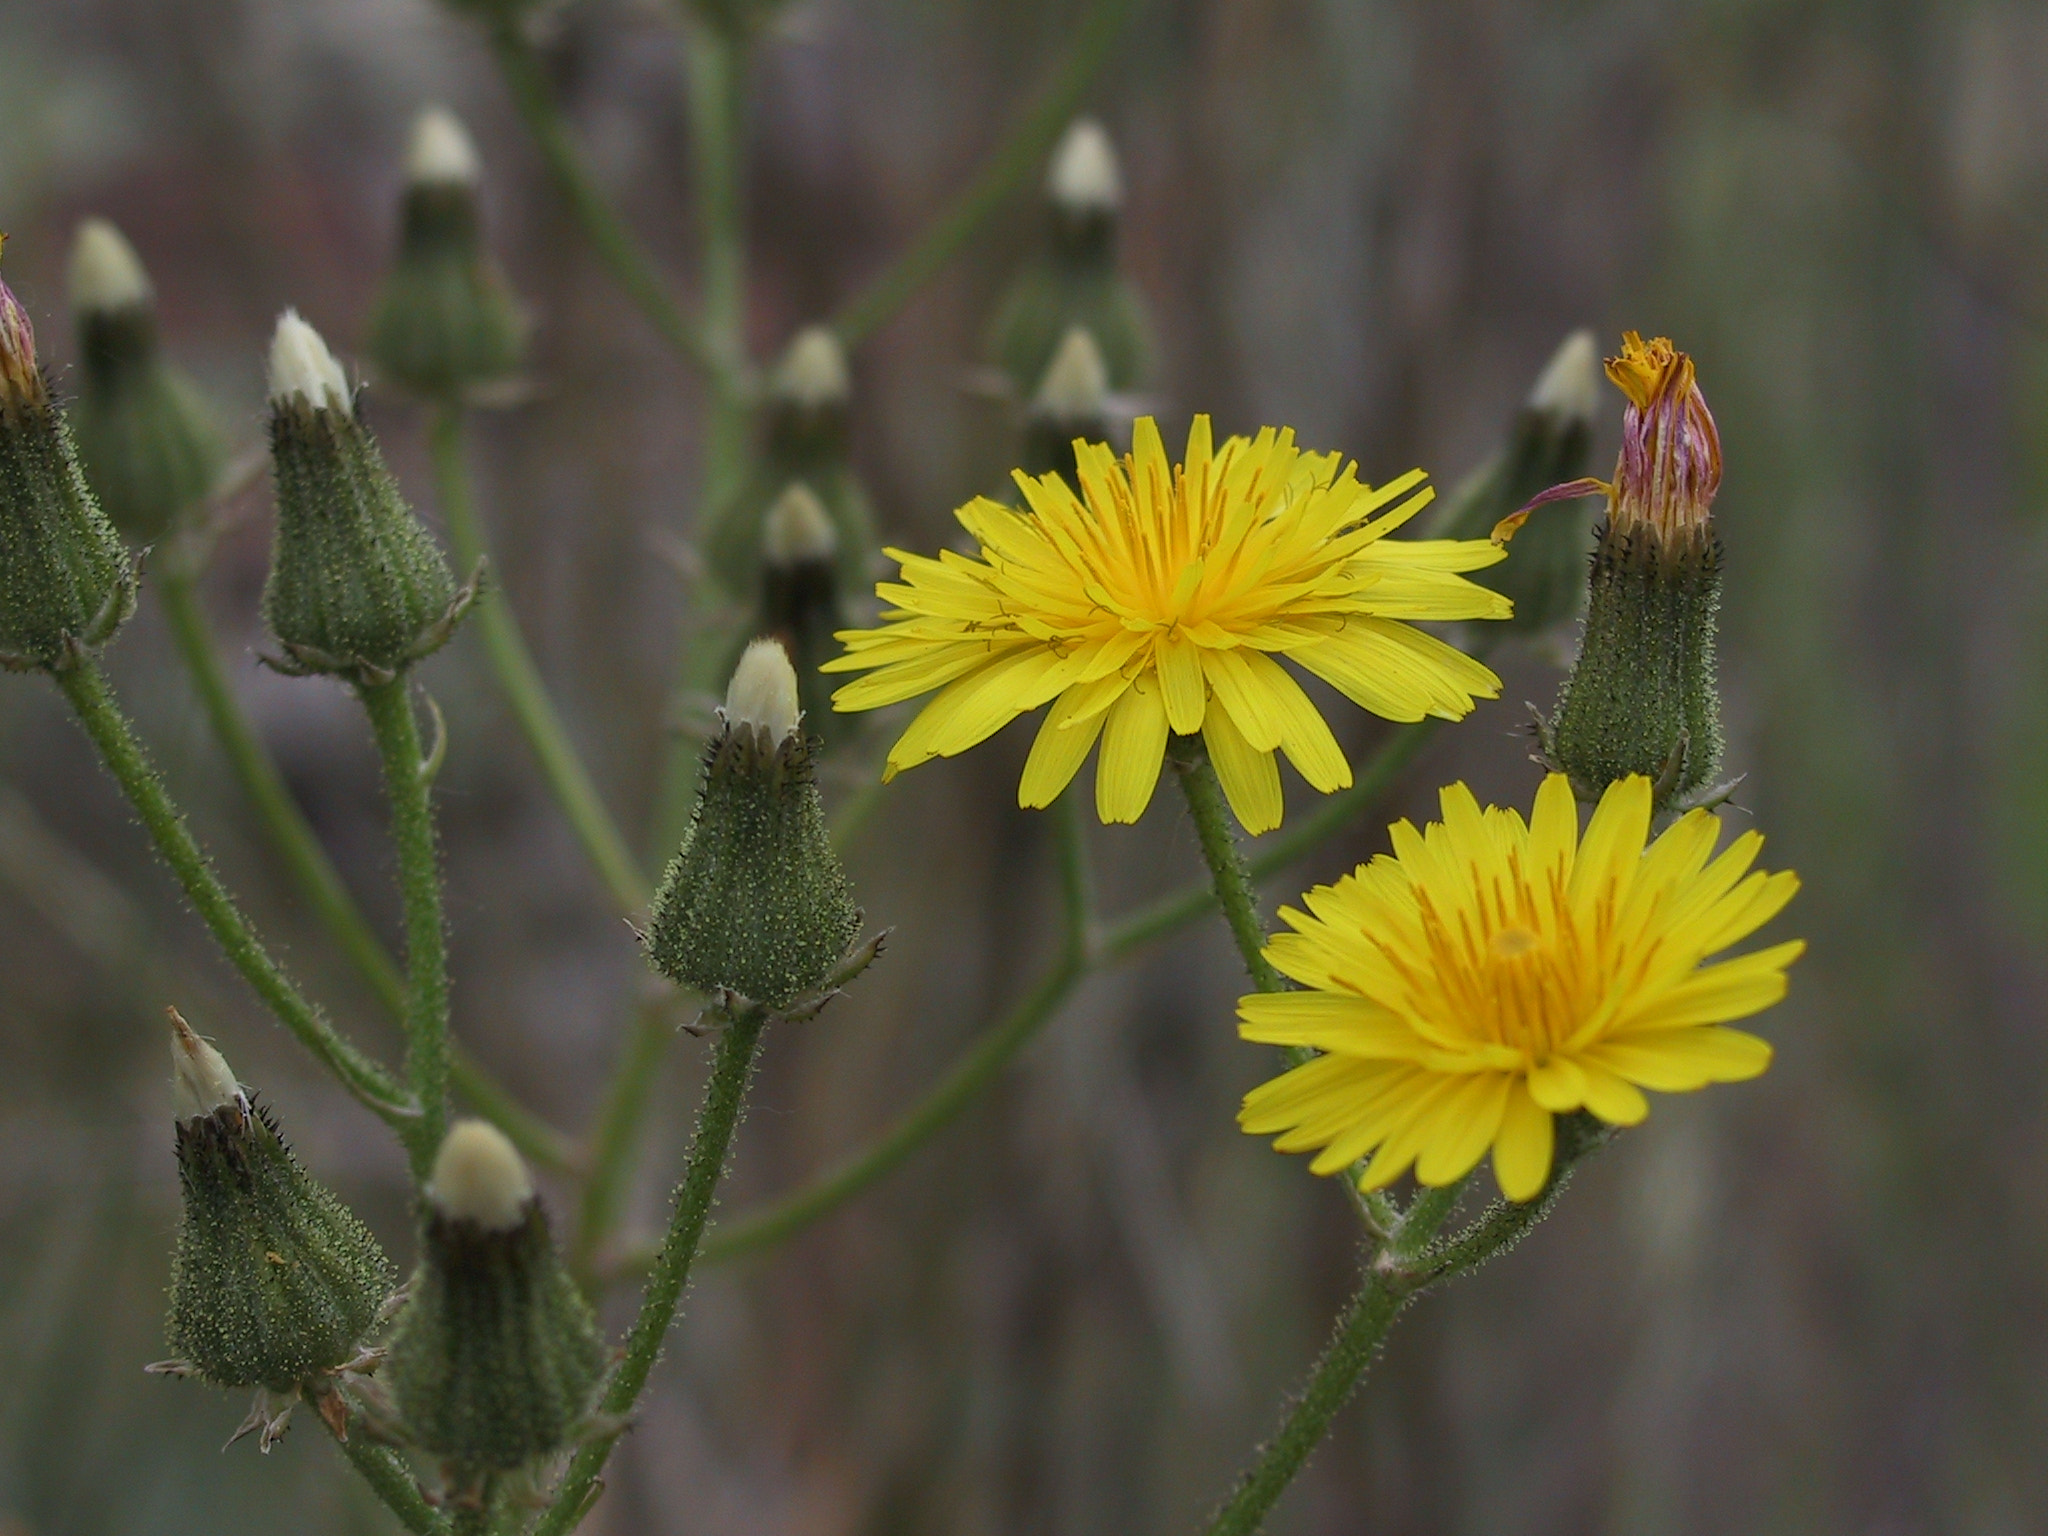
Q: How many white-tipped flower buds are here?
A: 11